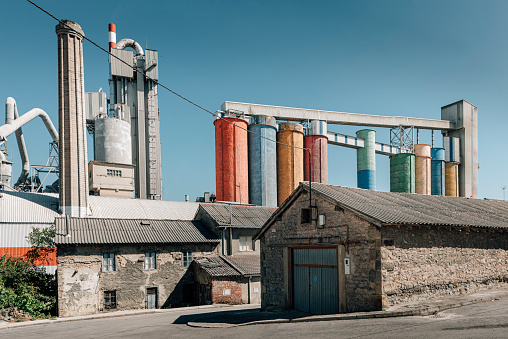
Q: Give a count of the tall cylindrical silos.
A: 9